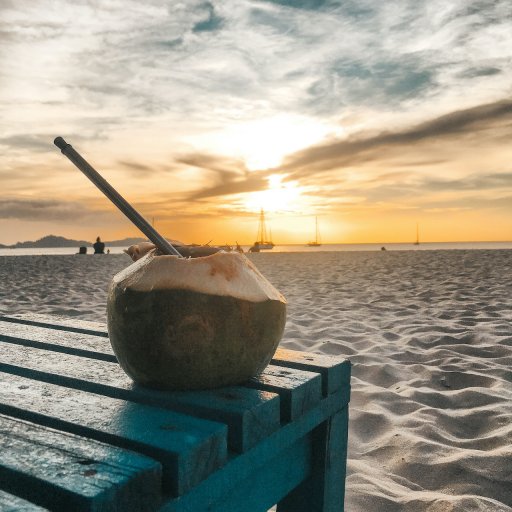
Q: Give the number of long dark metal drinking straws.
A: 1